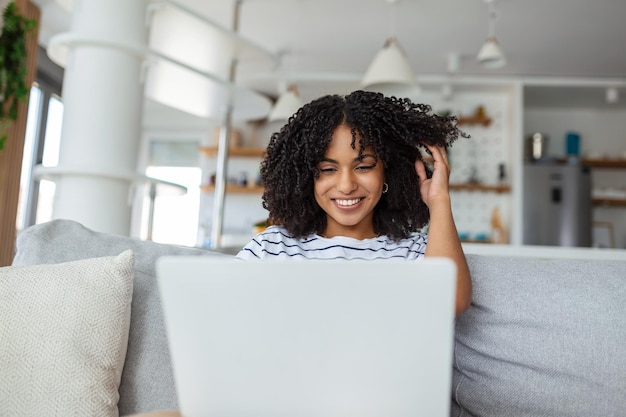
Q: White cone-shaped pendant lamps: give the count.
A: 3